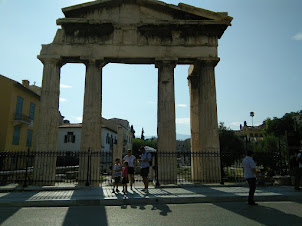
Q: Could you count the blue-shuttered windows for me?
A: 4